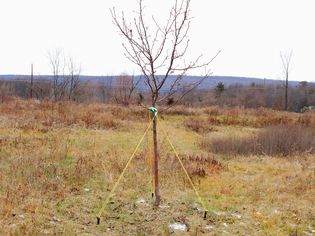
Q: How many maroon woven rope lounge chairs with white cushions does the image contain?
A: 0